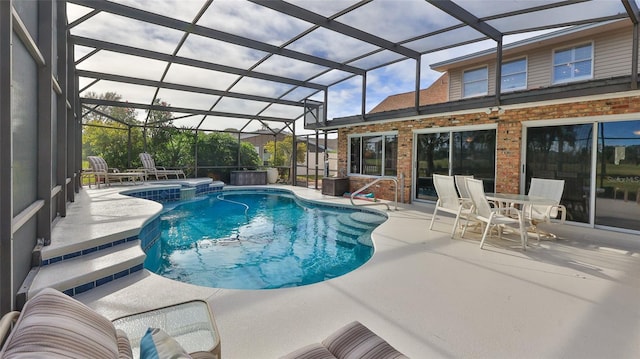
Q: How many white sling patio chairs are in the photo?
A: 4